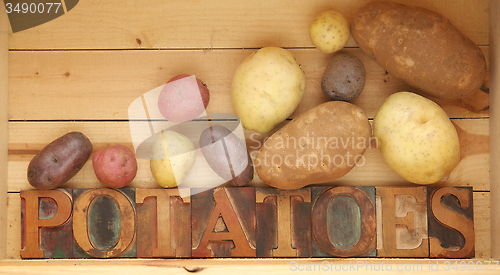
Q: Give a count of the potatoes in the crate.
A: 11